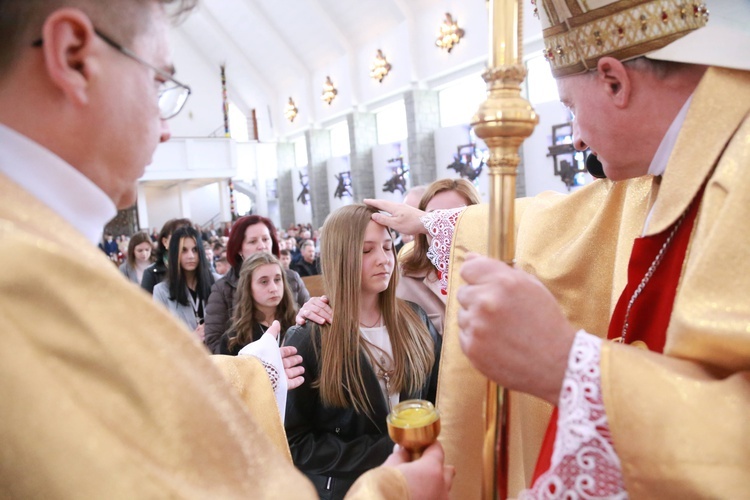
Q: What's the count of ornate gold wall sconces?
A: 4